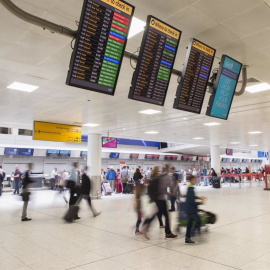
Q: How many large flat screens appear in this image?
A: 4